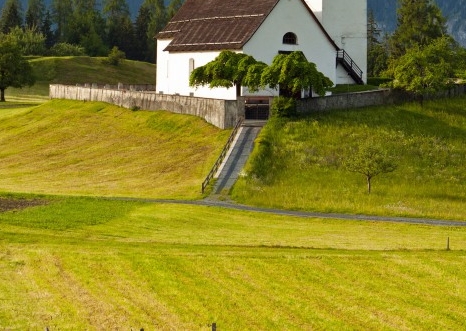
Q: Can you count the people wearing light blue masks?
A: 0